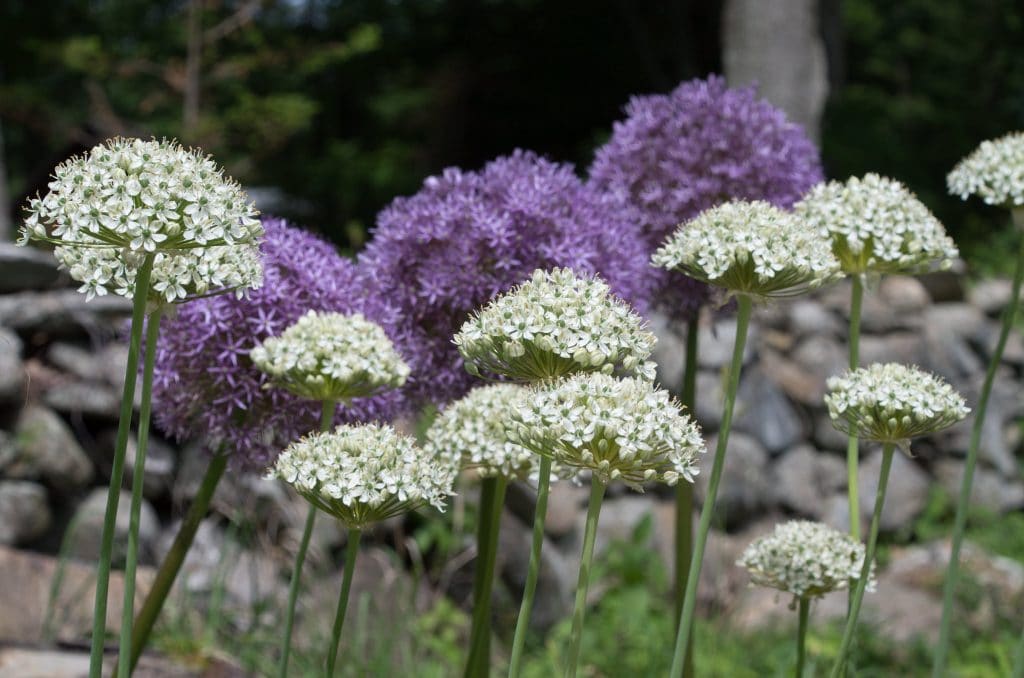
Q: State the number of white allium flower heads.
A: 12